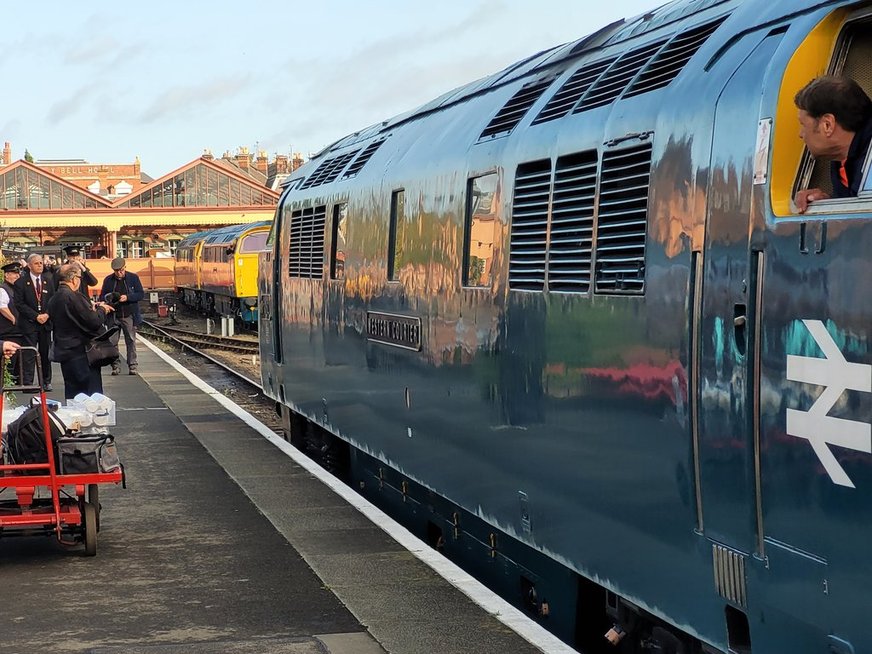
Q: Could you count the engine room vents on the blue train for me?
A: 14